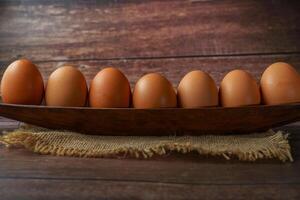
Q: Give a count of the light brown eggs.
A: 7